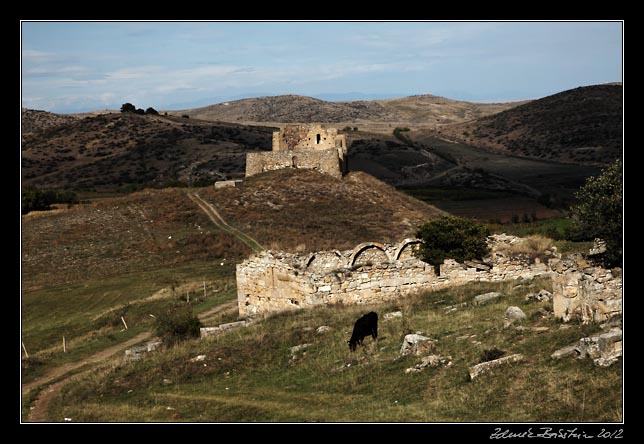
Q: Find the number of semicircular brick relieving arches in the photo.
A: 3